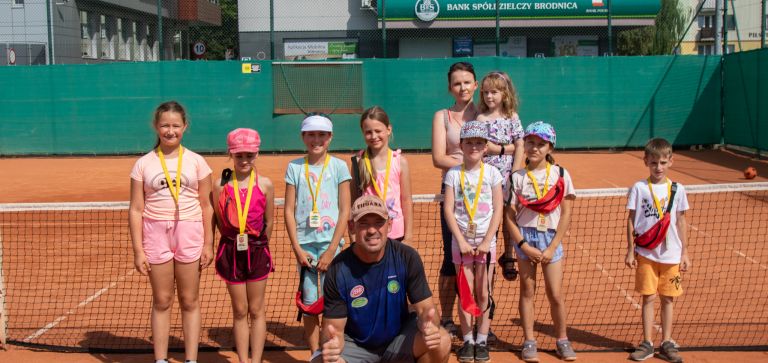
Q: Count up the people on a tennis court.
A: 10